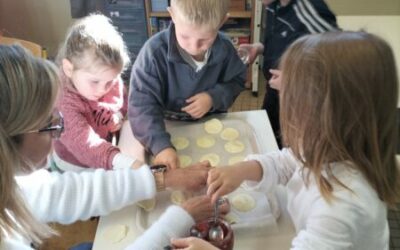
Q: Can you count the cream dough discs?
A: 13